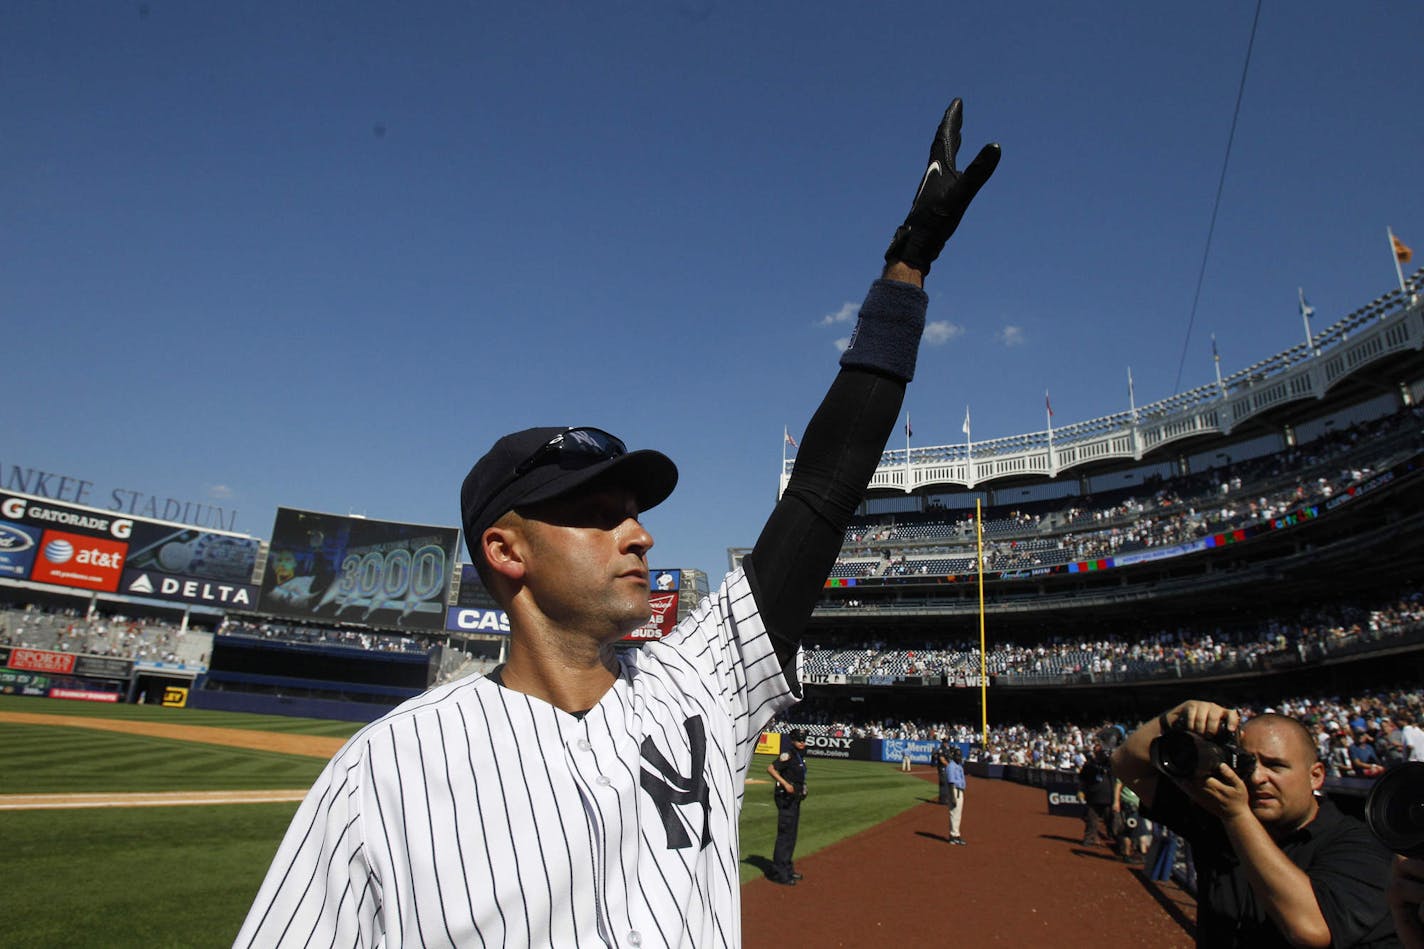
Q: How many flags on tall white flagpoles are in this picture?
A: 8